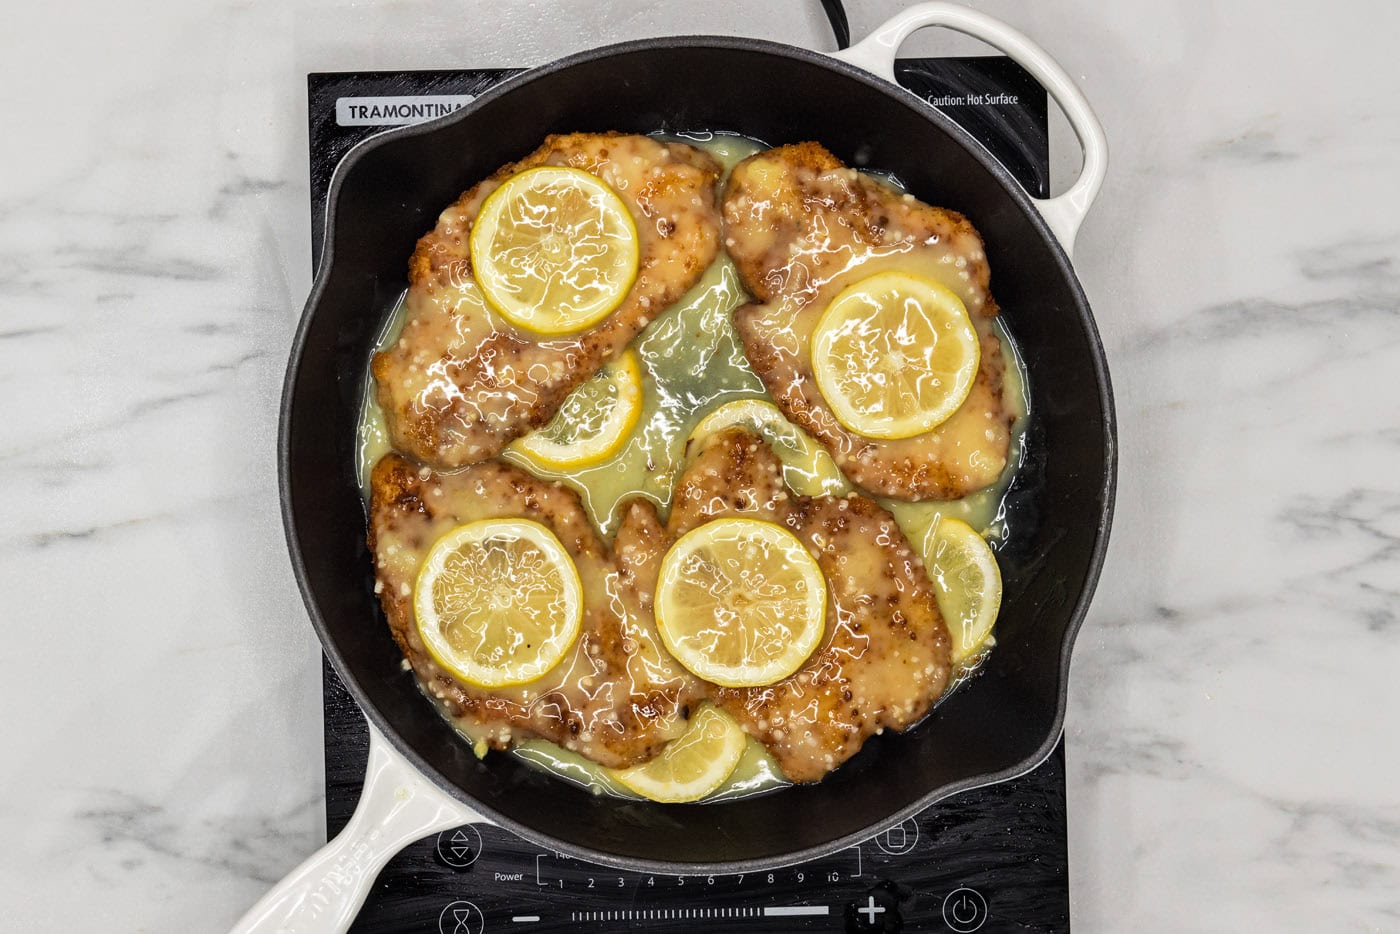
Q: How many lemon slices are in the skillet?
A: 8